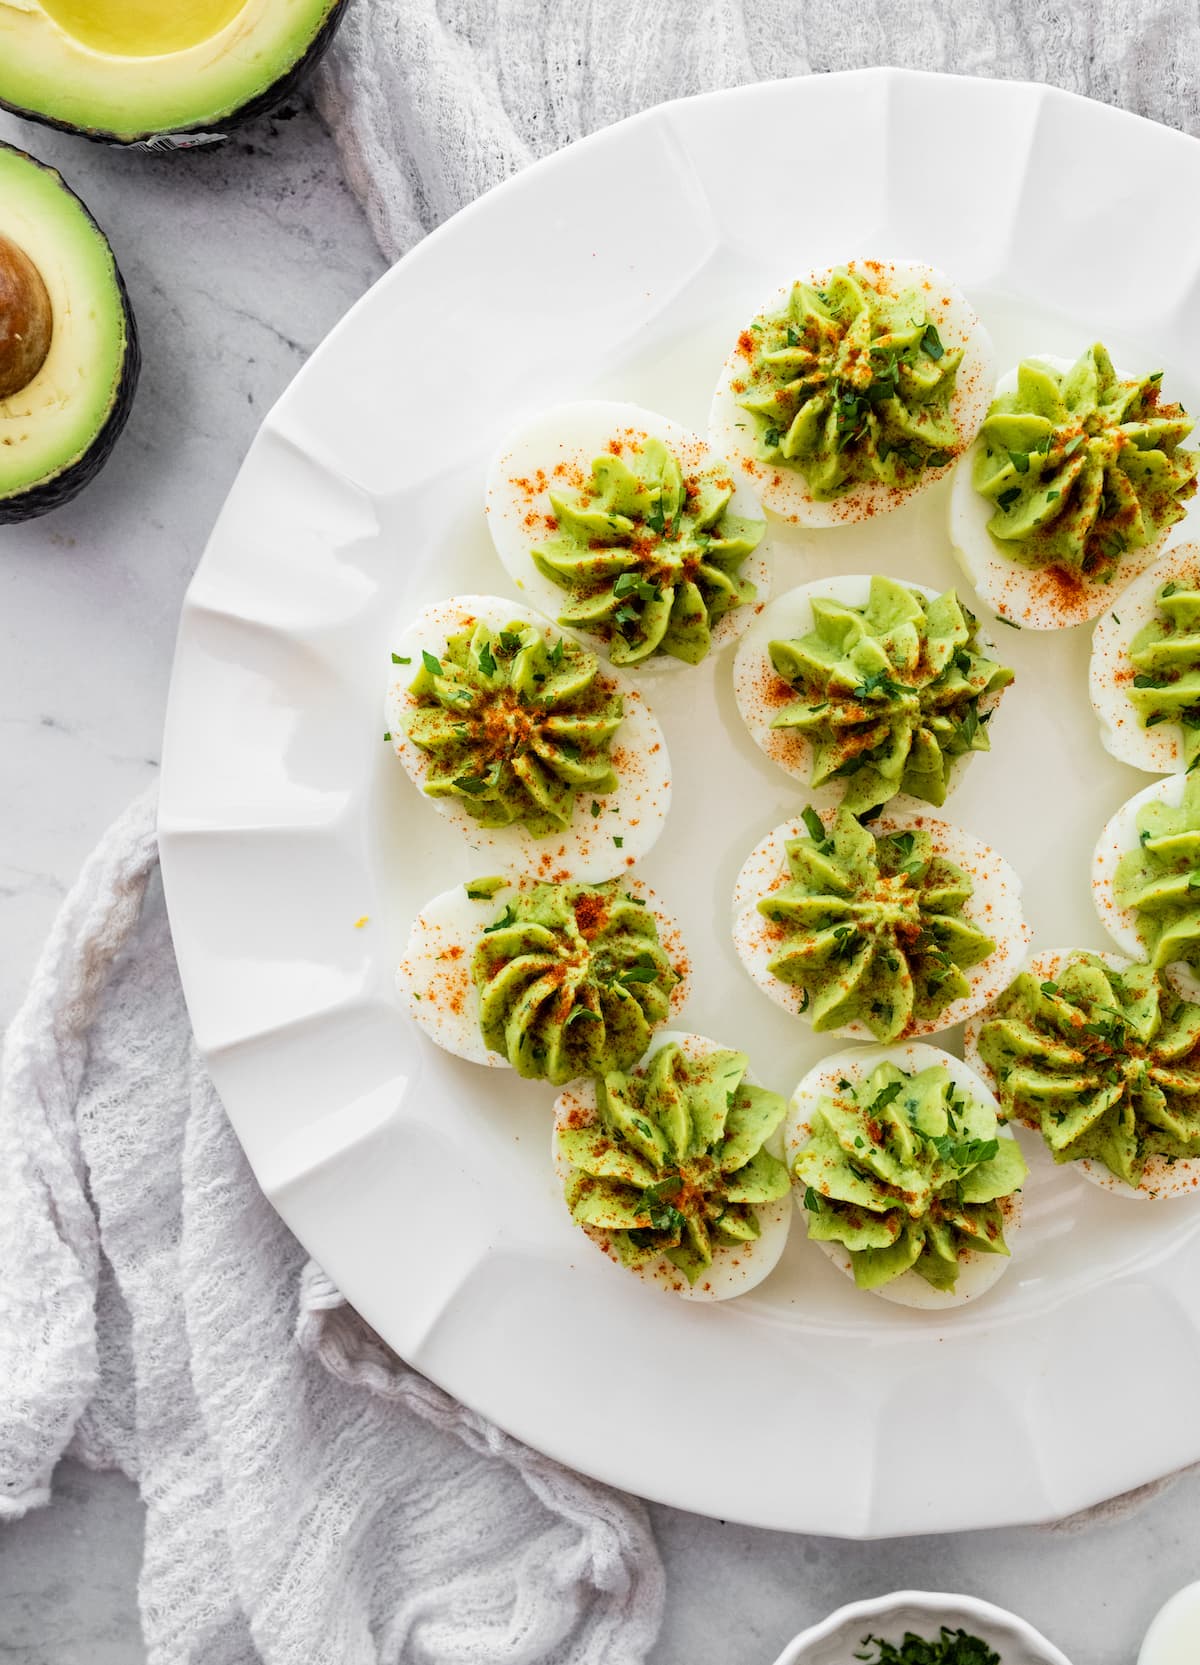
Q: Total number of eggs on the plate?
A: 12